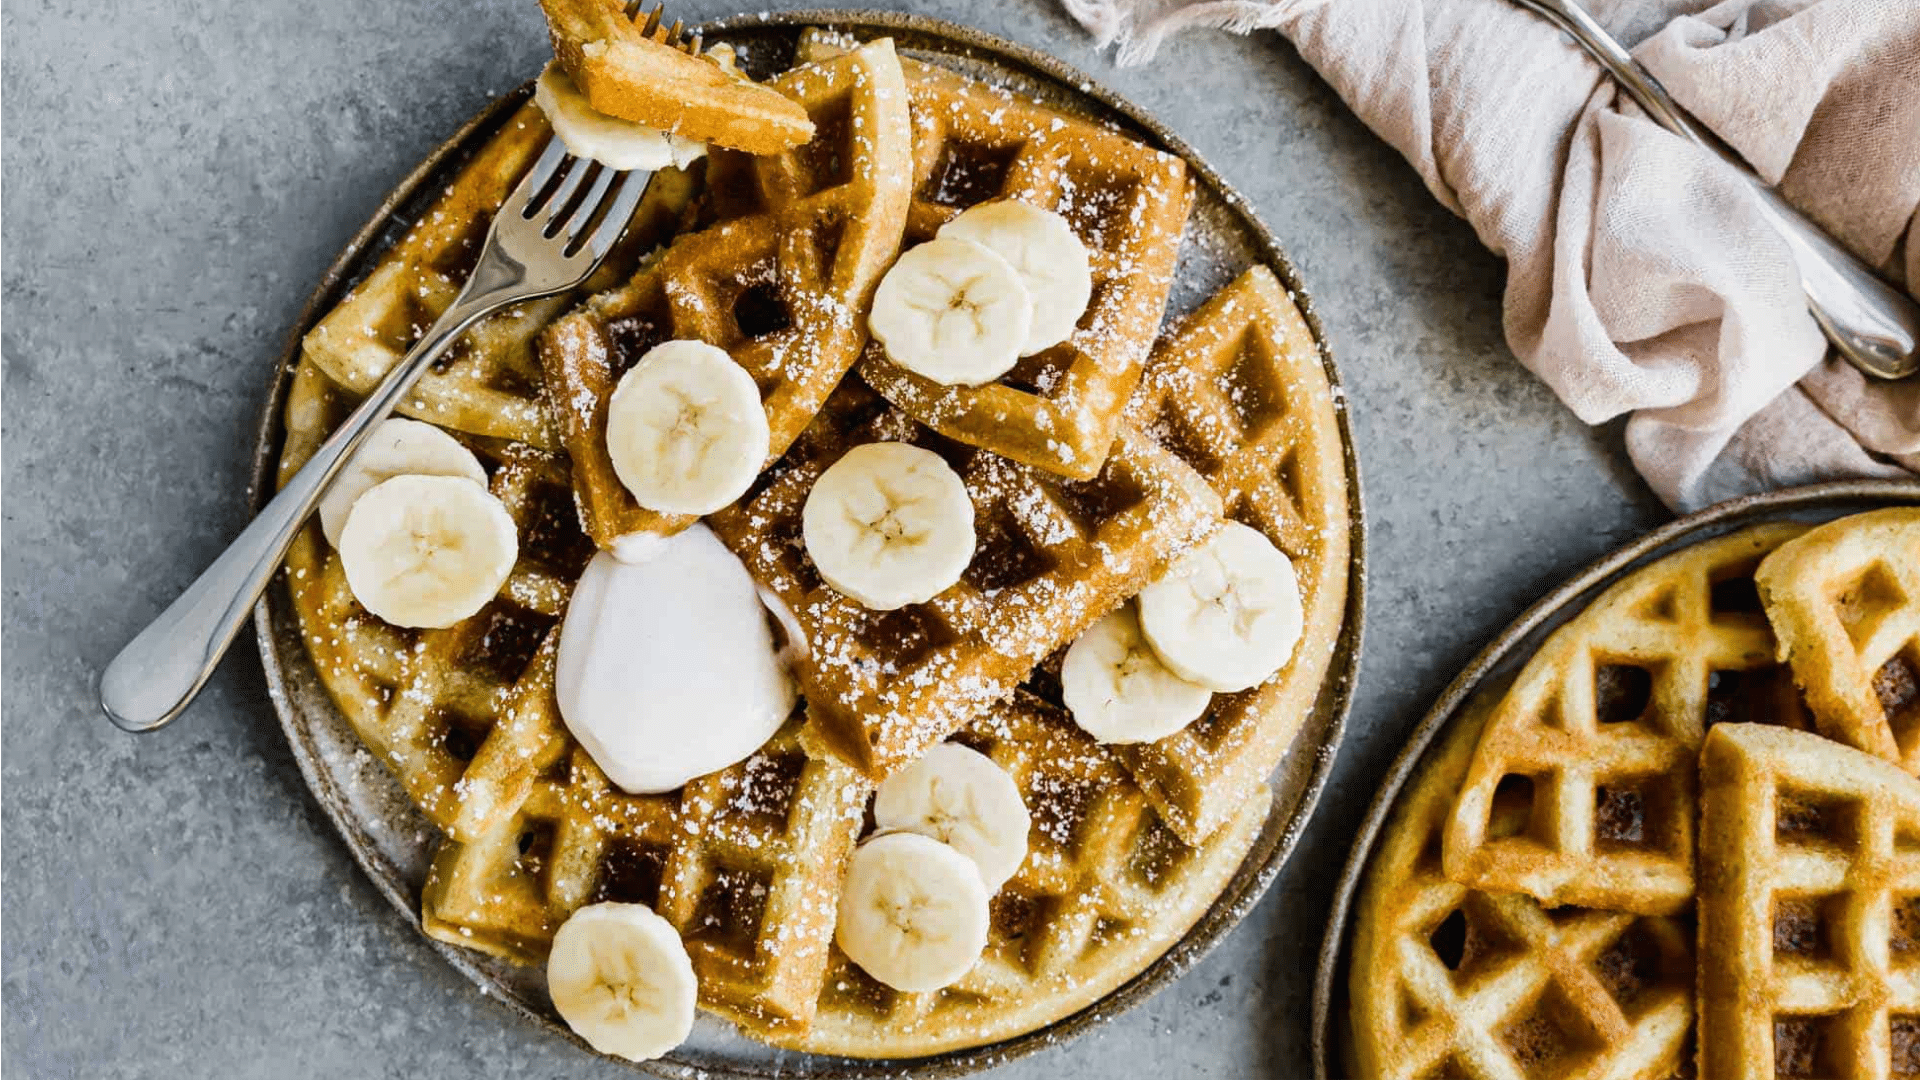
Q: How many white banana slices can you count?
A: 12